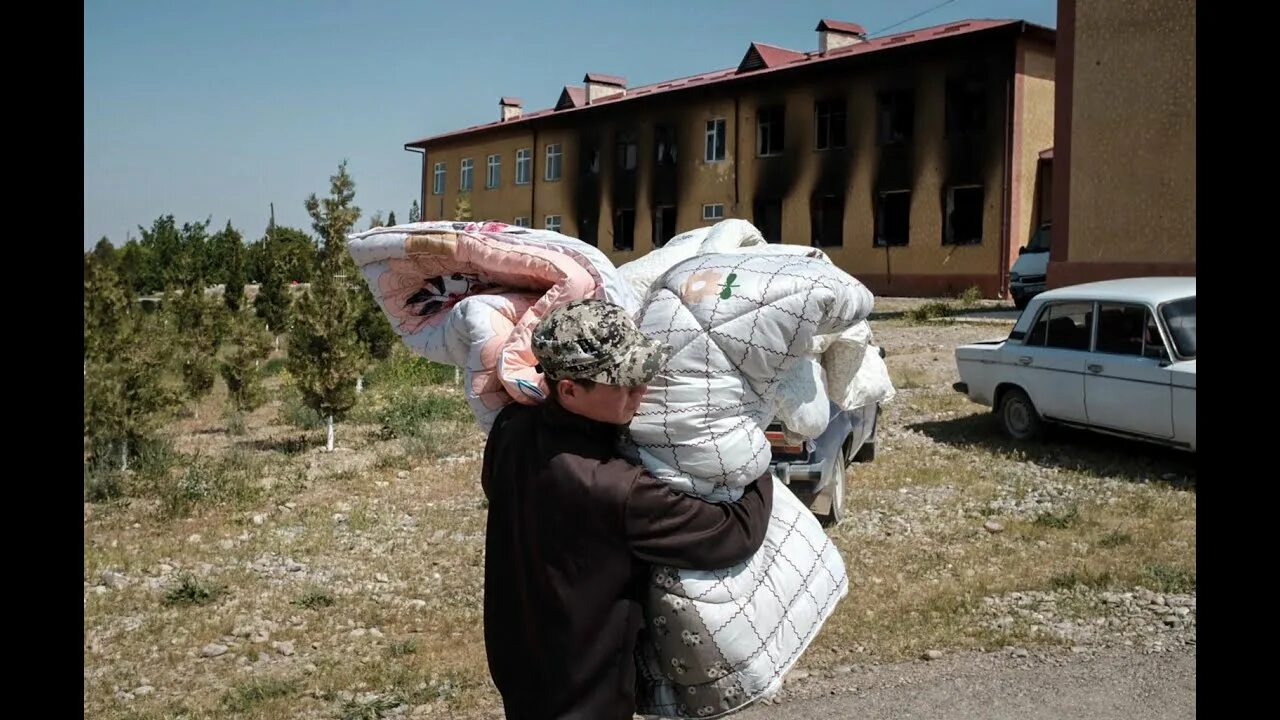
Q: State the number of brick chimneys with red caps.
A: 3